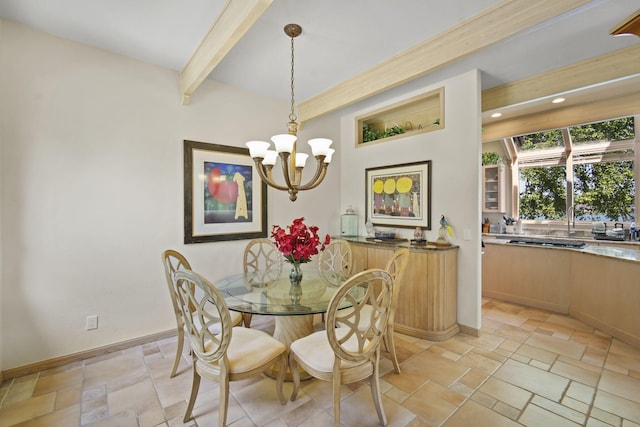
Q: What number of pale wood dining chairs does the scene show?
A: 6